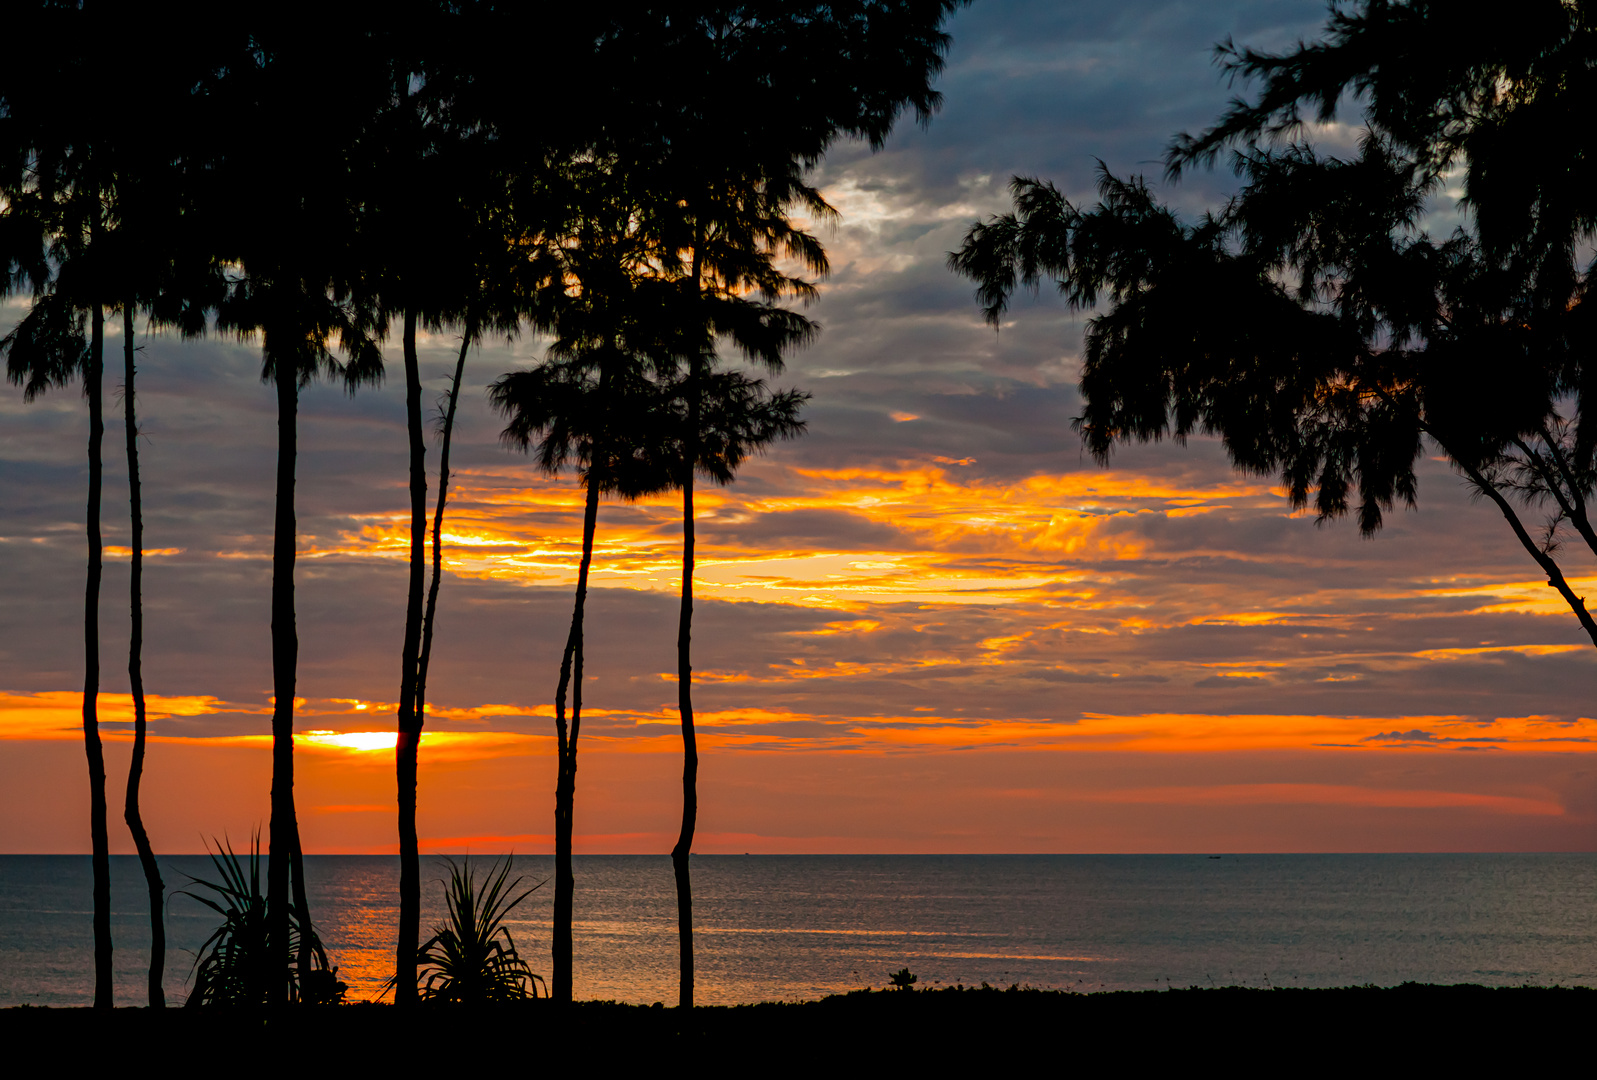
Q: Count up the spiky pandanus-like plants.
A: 2